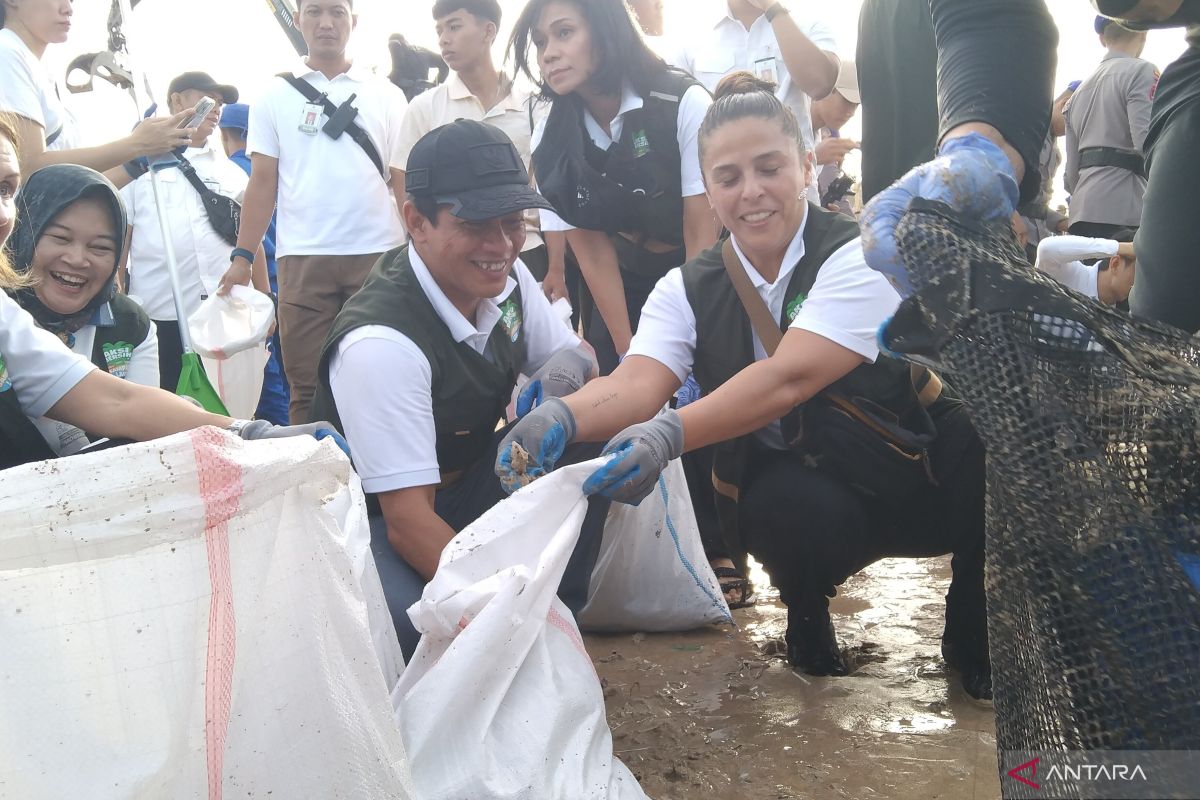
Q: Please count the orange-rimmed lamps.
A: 0